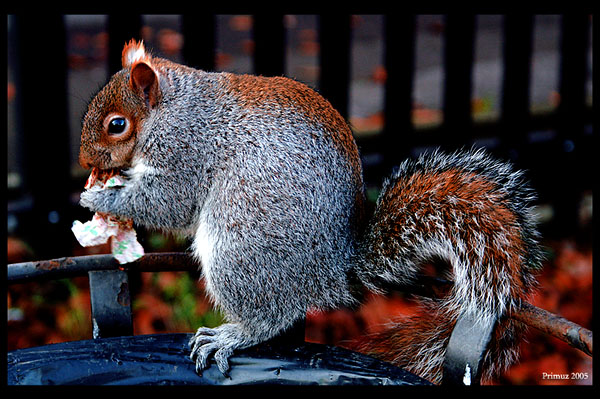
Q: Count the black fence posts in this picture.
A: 9